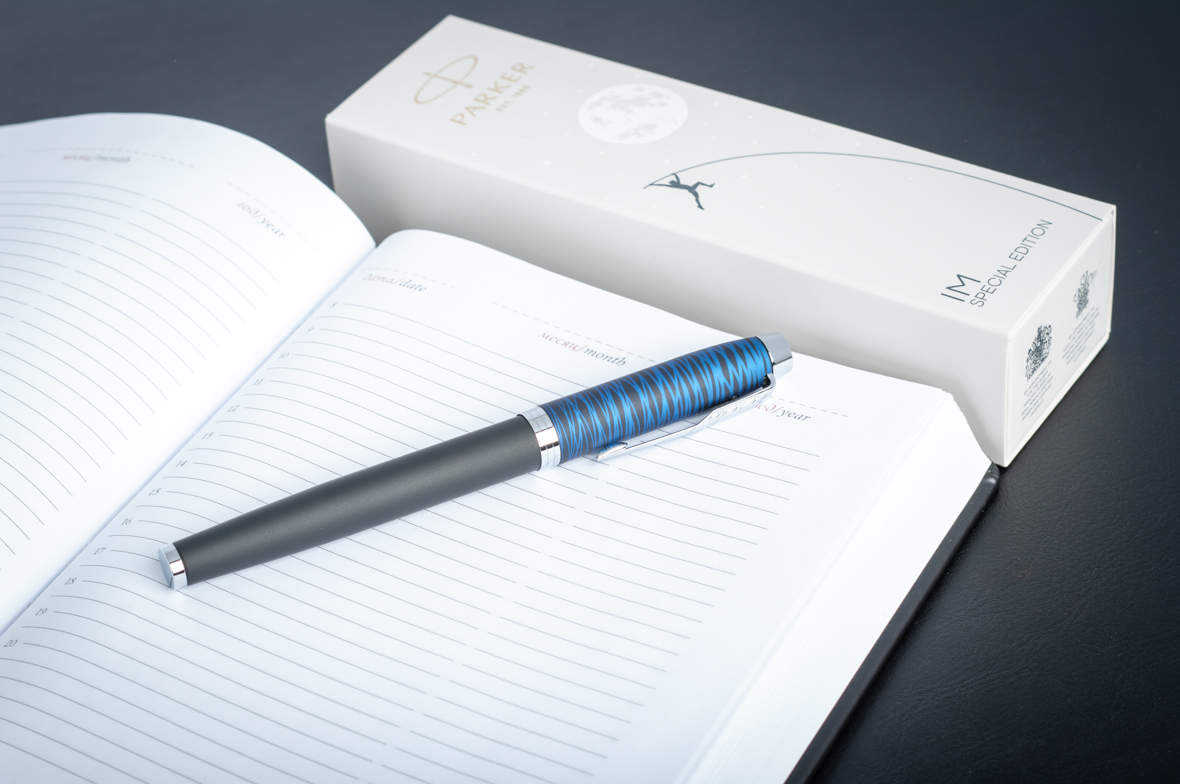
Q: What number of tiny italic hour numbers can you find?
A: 13